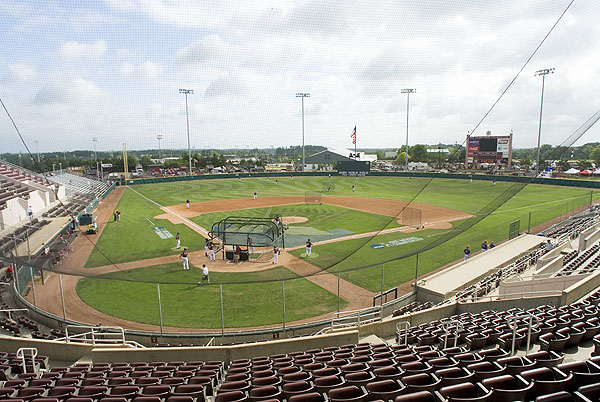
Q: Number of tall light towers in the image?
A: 4